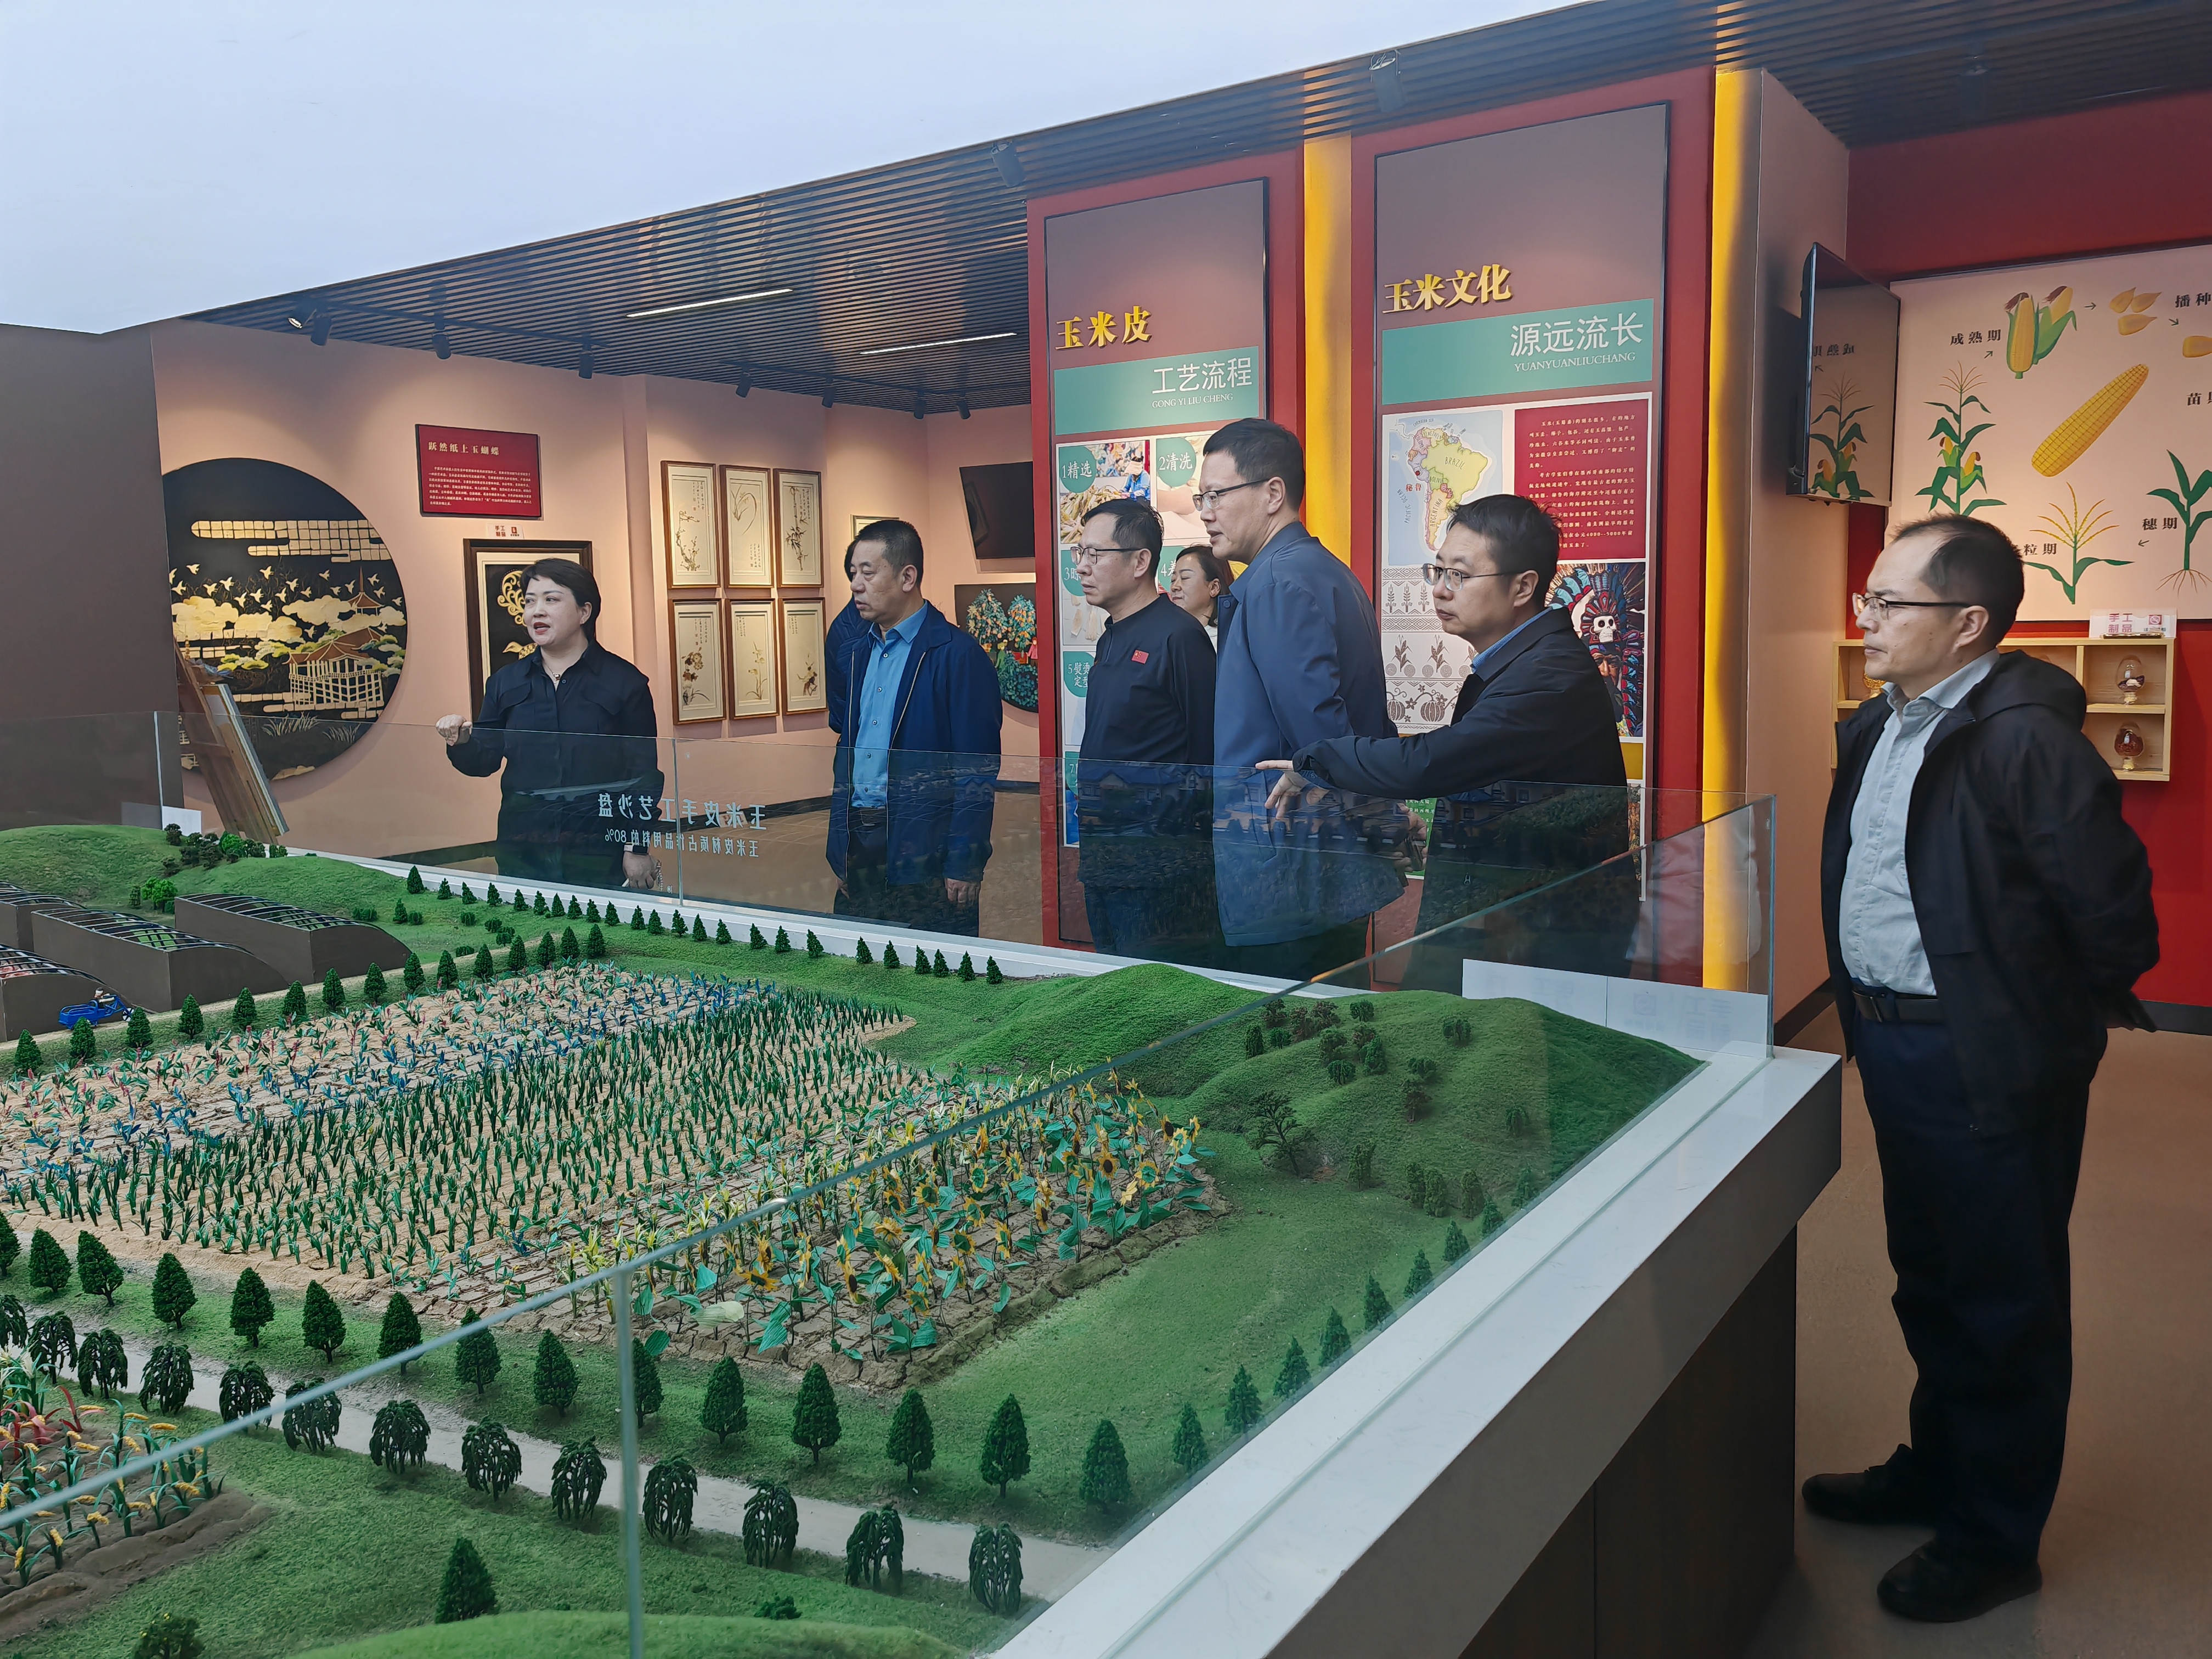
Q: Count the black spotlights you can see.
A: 11